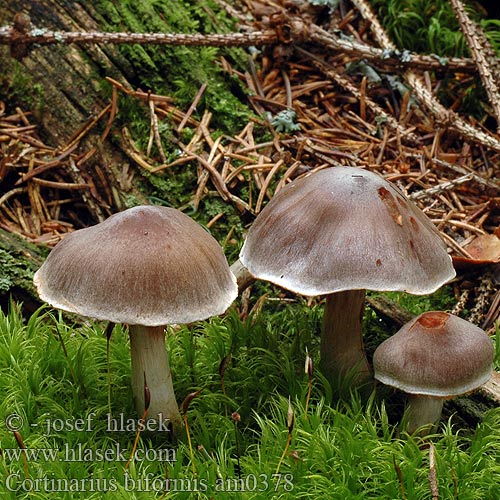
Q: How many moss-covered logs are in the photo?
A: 1